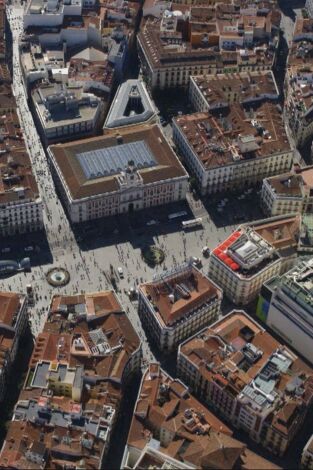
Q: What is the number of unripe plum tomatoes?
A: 0